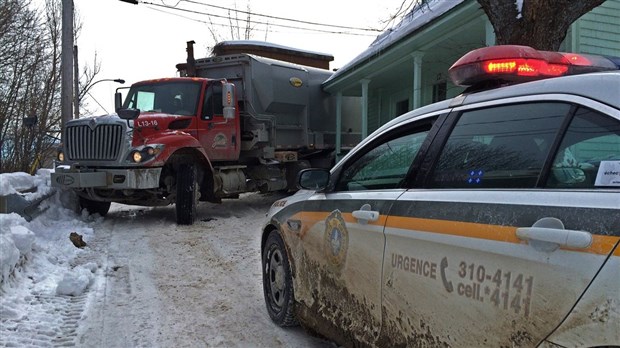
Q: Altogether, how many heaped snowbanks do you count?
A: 1